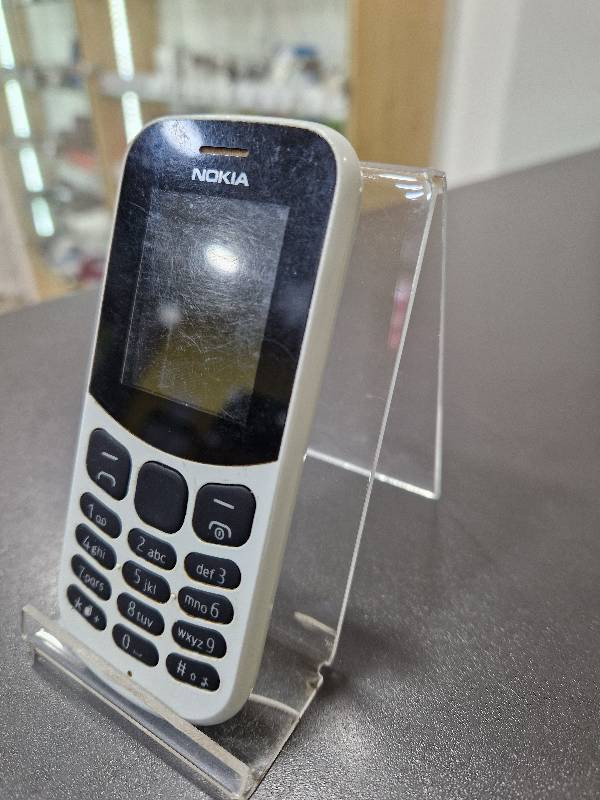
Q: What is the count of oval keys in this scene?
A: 12